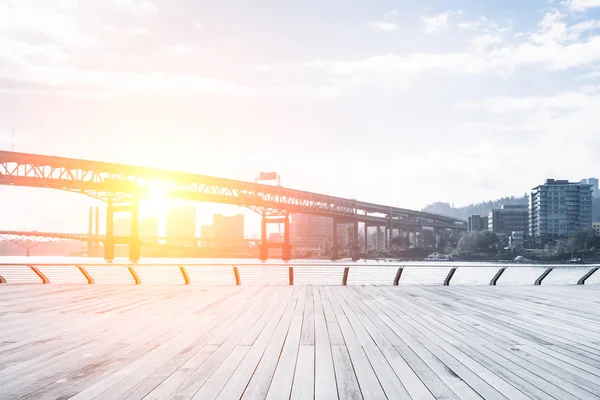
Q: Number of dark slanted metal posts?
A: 13